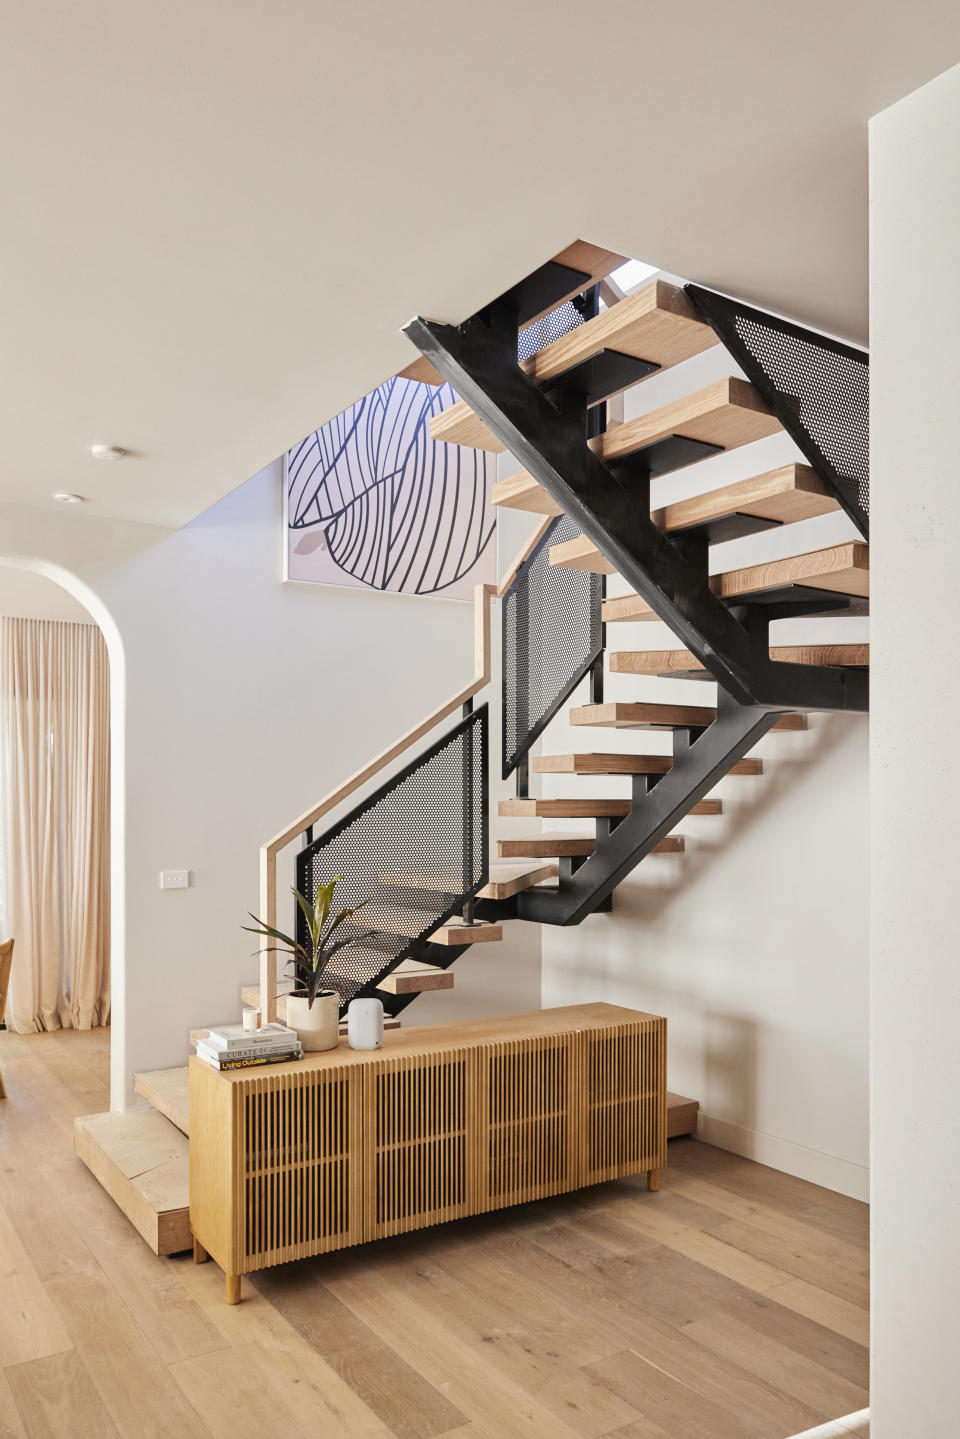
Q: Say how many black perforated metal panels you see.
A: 4